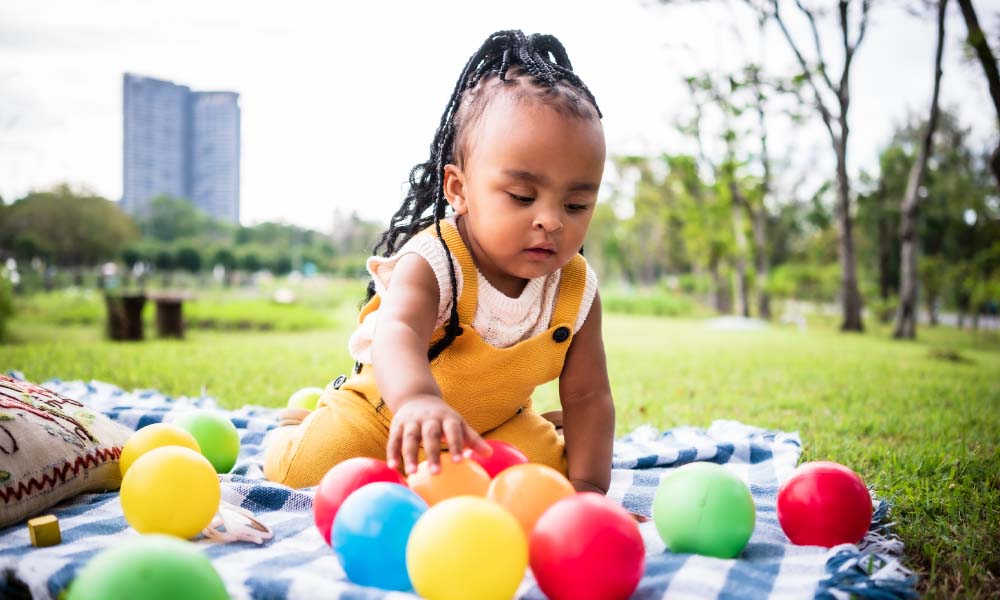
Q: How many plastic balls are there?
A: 14